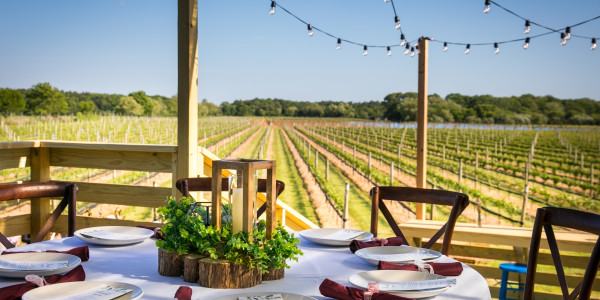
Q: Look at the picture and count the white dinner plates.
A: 7